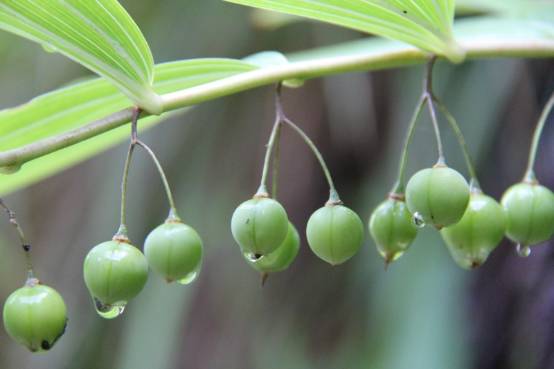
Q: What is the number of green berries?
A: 10